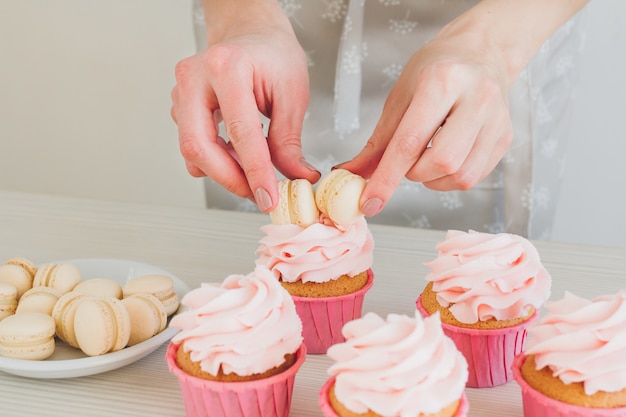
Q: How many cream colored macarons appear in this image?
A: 12